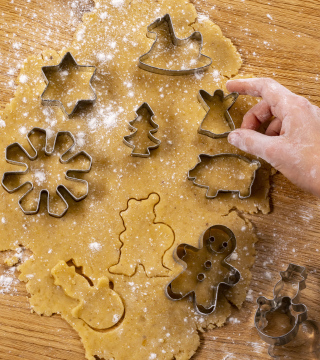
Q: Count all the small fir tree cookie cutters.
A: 1